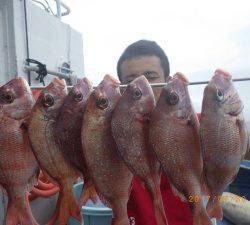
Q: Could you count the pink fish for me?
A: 7